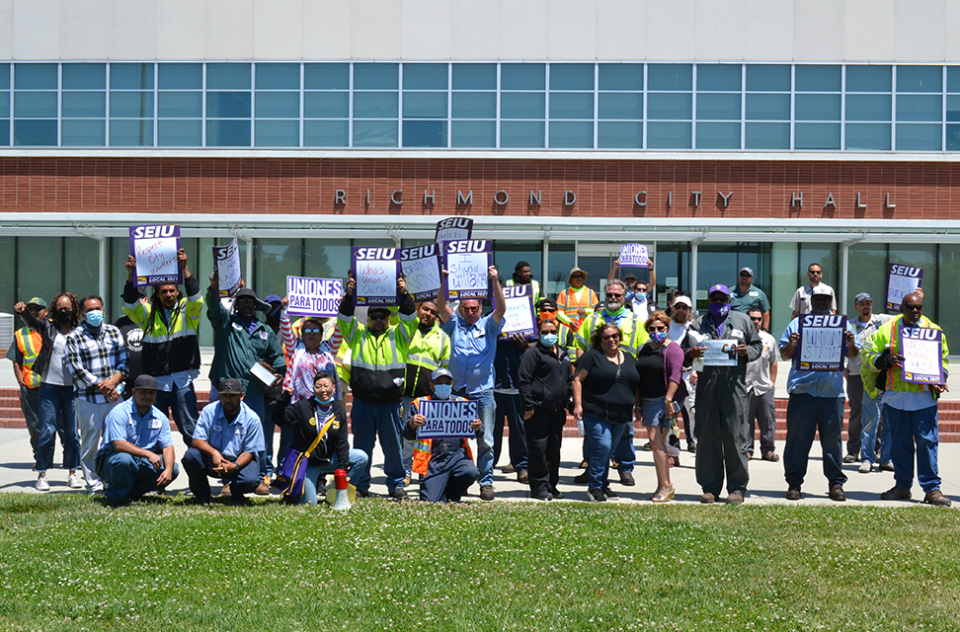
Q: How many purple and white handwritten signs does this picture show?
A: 10